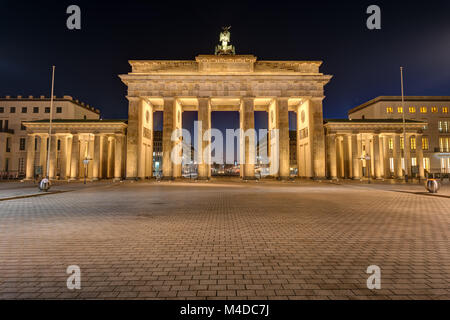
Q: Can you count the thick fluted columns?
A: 6